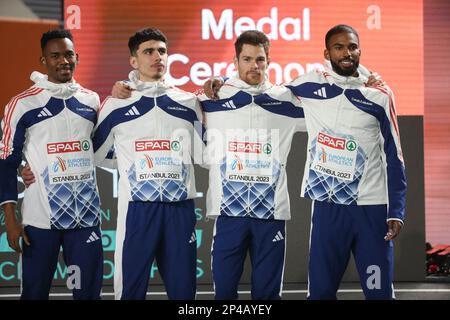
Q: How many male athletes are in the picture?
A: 4